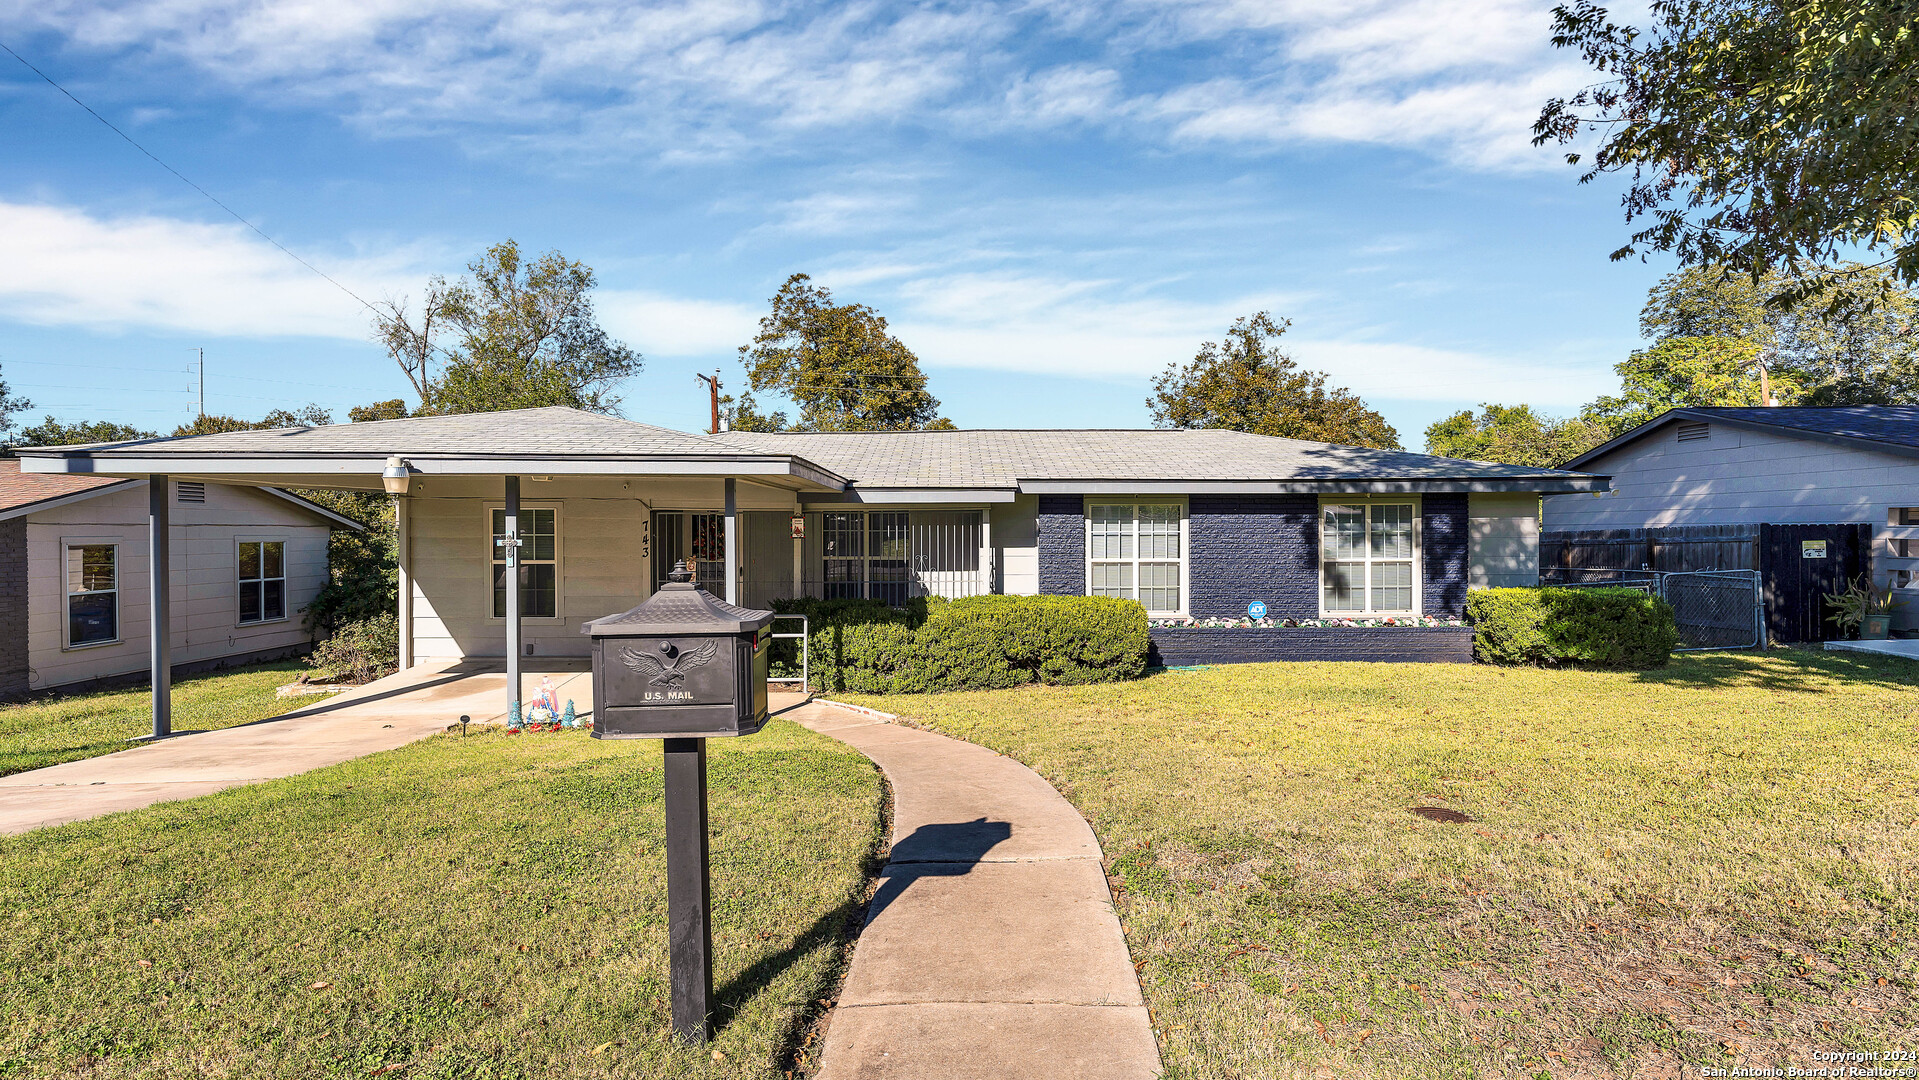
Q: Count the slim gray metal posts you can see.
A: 3